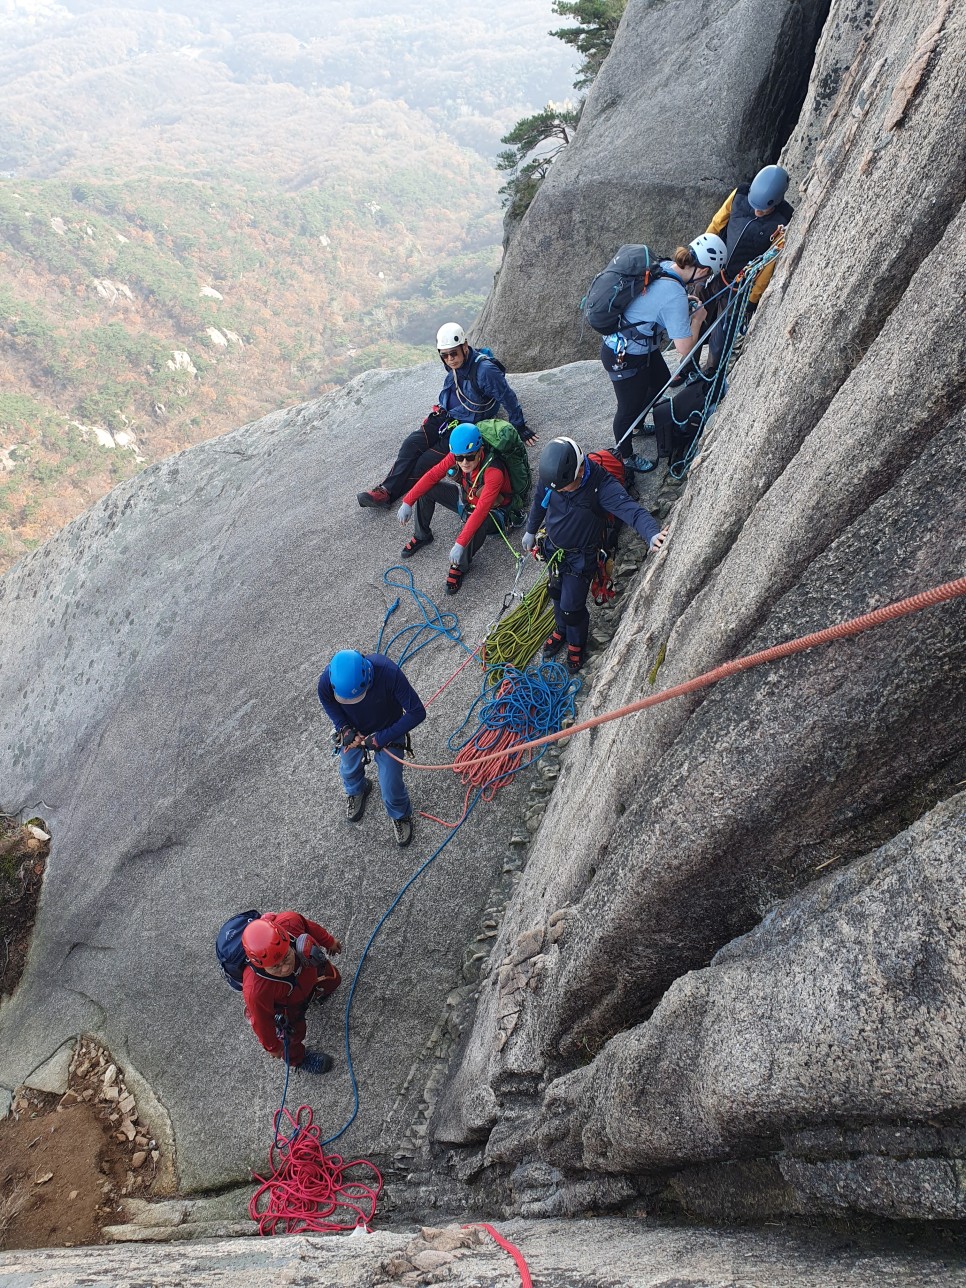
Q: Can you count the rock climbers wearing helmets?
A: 7